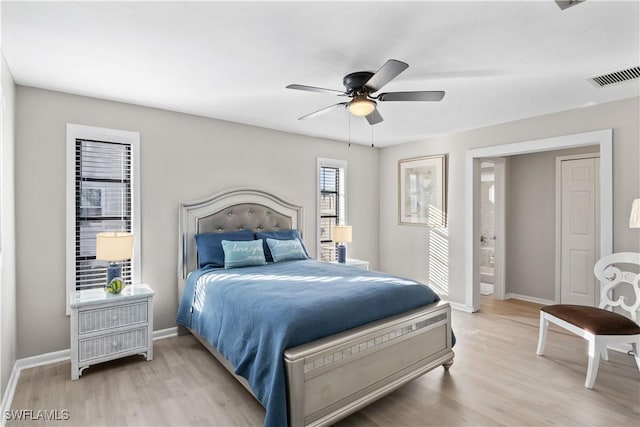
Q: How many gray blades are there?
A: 5